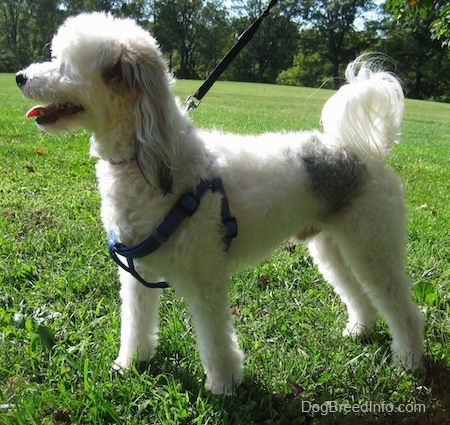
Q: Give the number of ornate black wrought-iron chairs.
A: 0